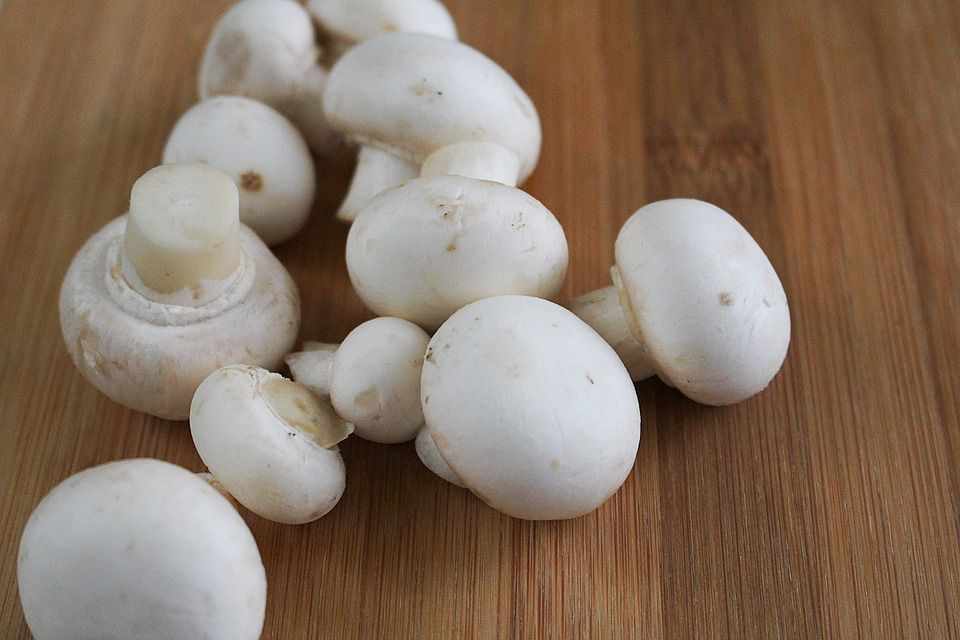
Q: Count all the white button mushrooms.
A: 11